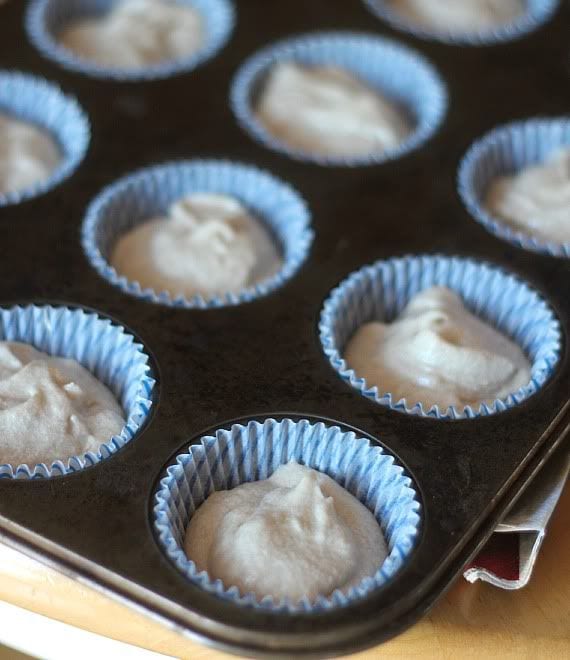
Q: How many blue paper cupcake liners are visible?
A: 9